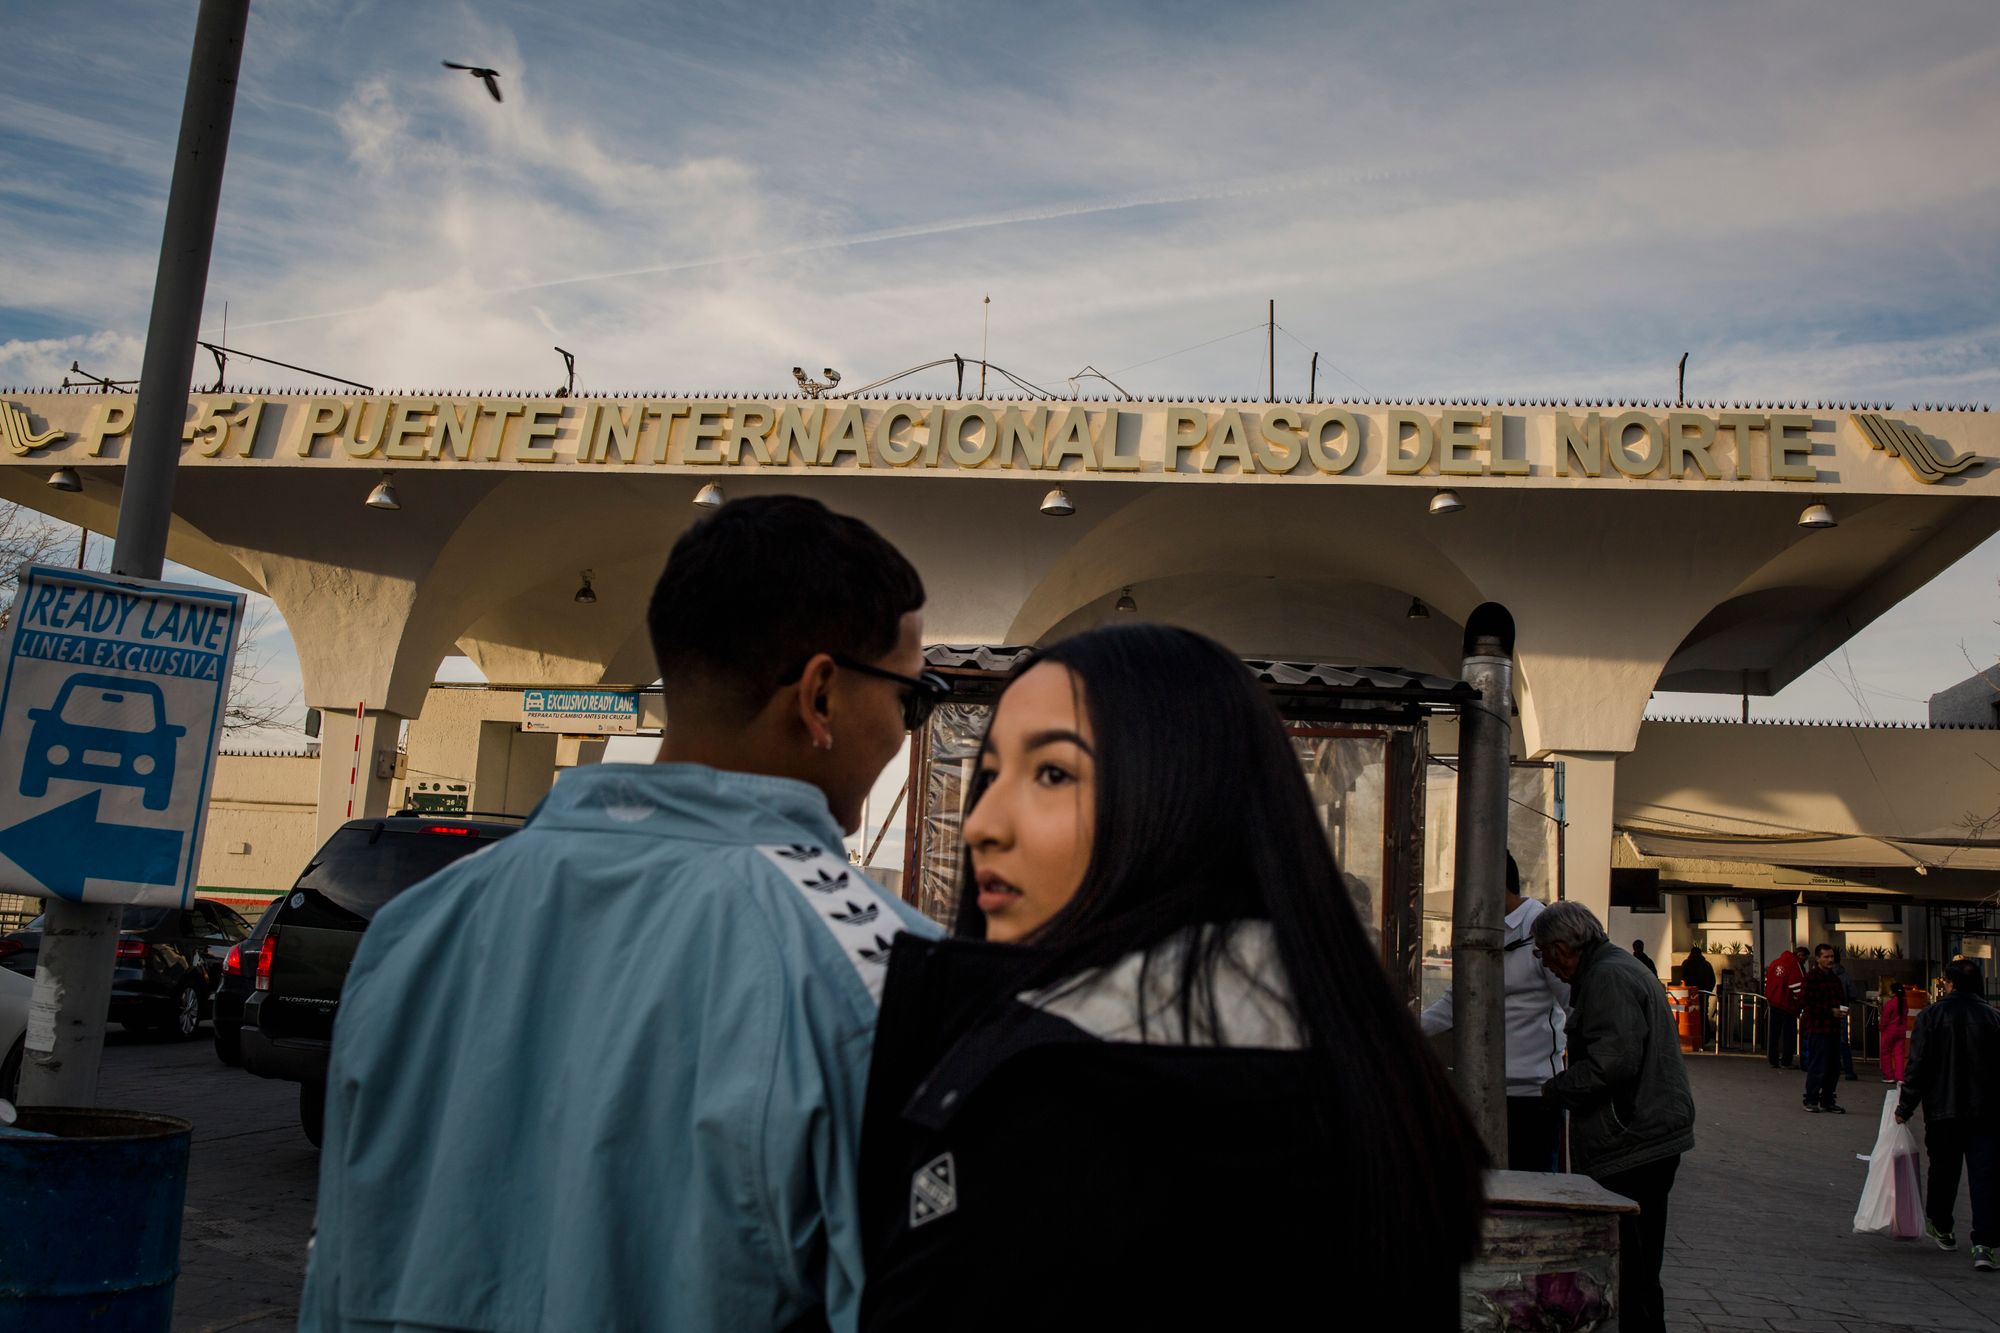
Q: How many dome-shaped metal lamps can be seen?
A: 9